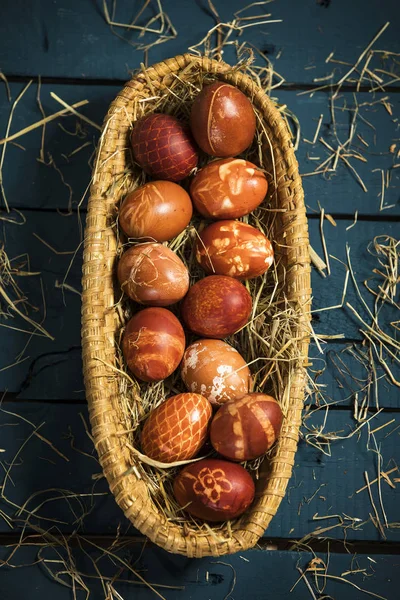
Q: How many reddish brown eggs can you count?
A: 12